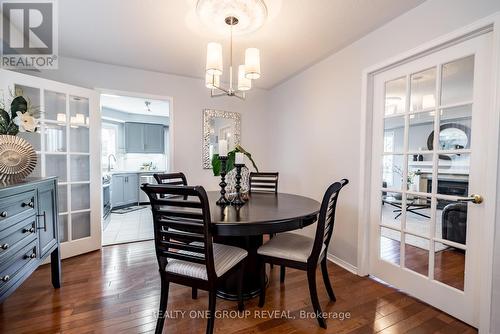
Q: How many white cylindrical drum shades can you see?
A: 4